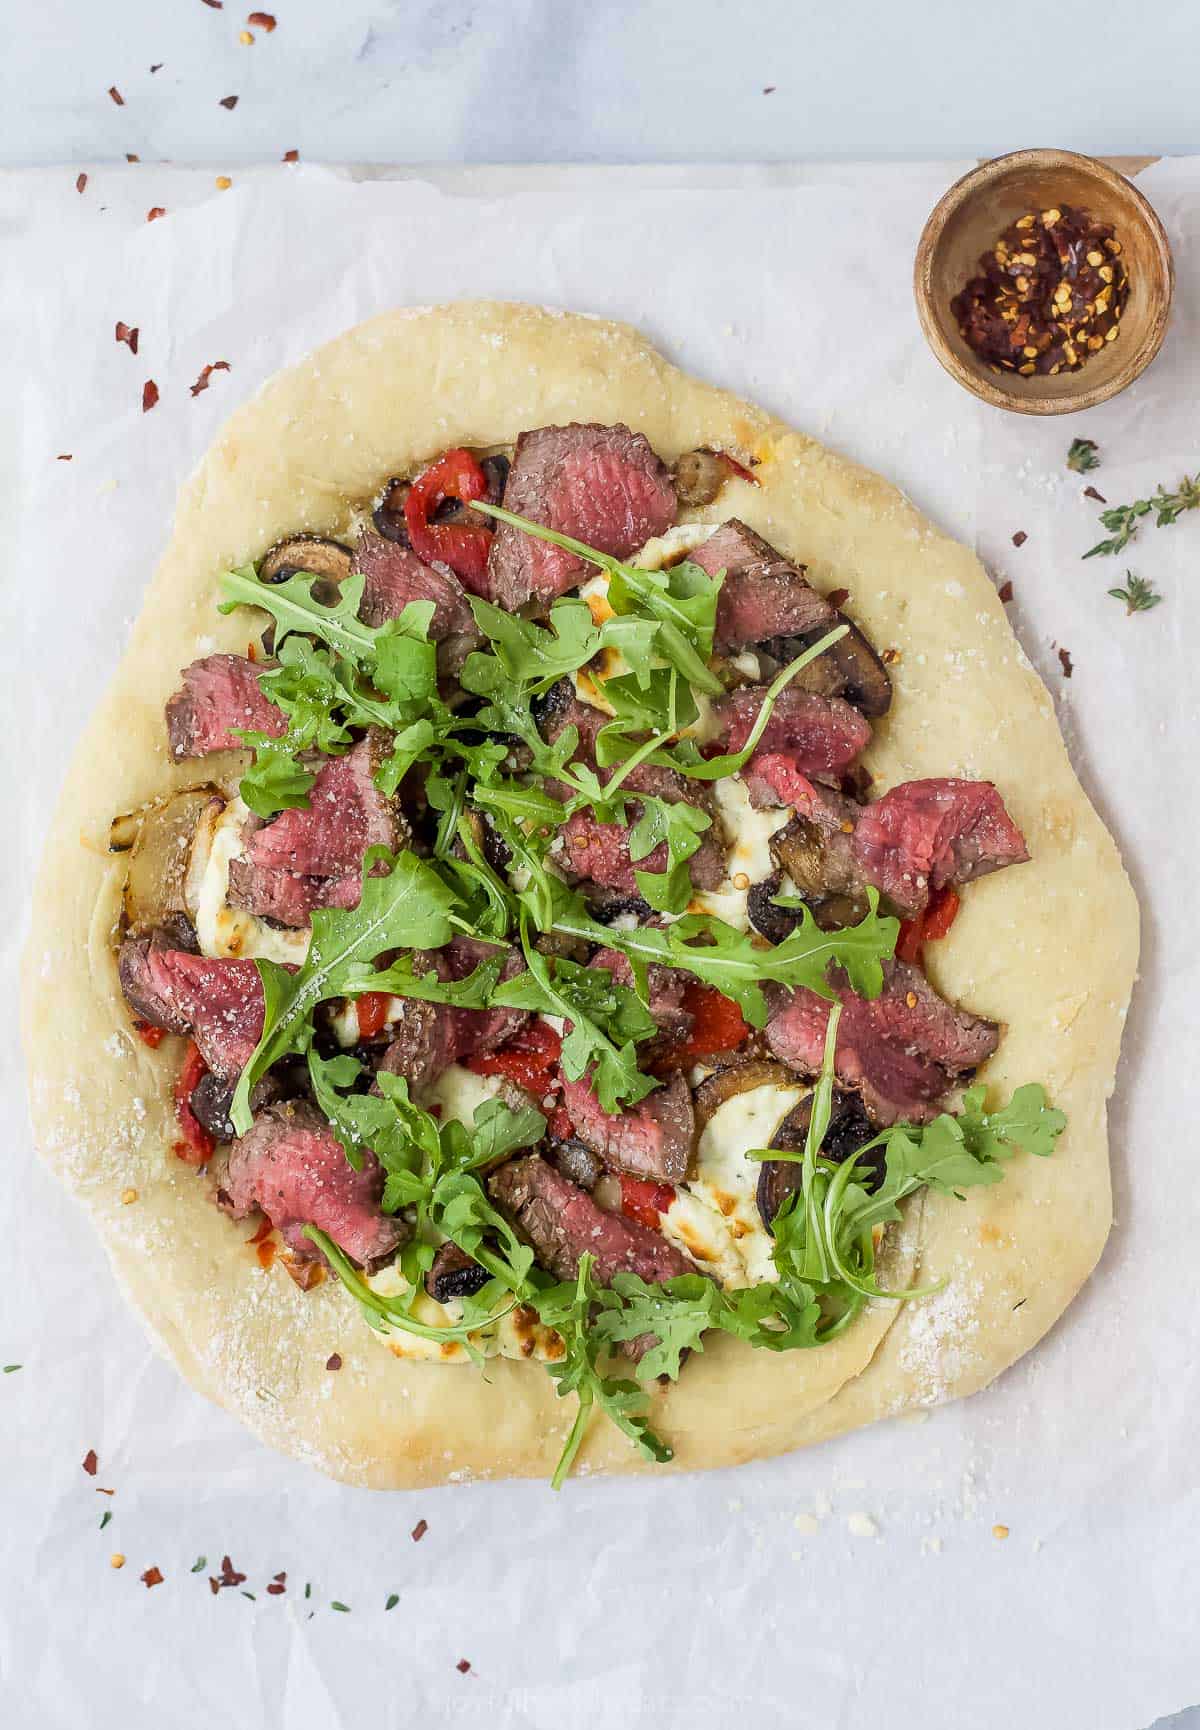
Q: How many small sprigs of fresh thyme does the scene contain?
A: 3